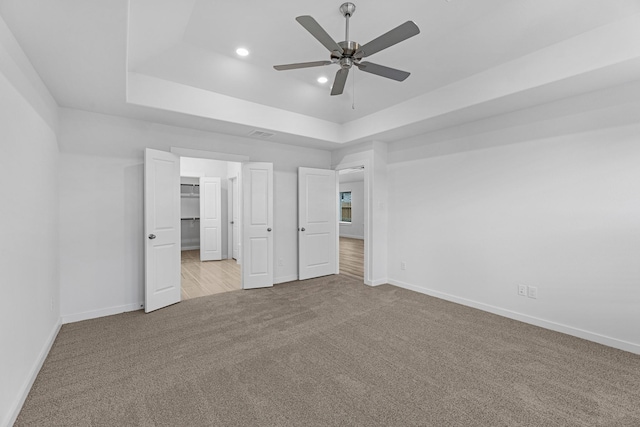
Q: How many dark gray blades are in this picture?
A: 5